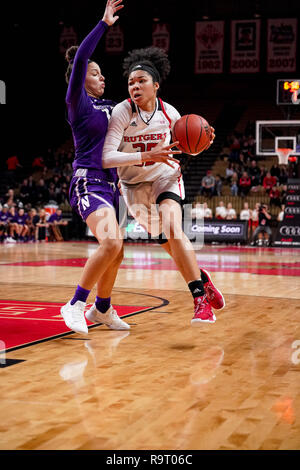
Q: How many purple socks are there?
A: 2